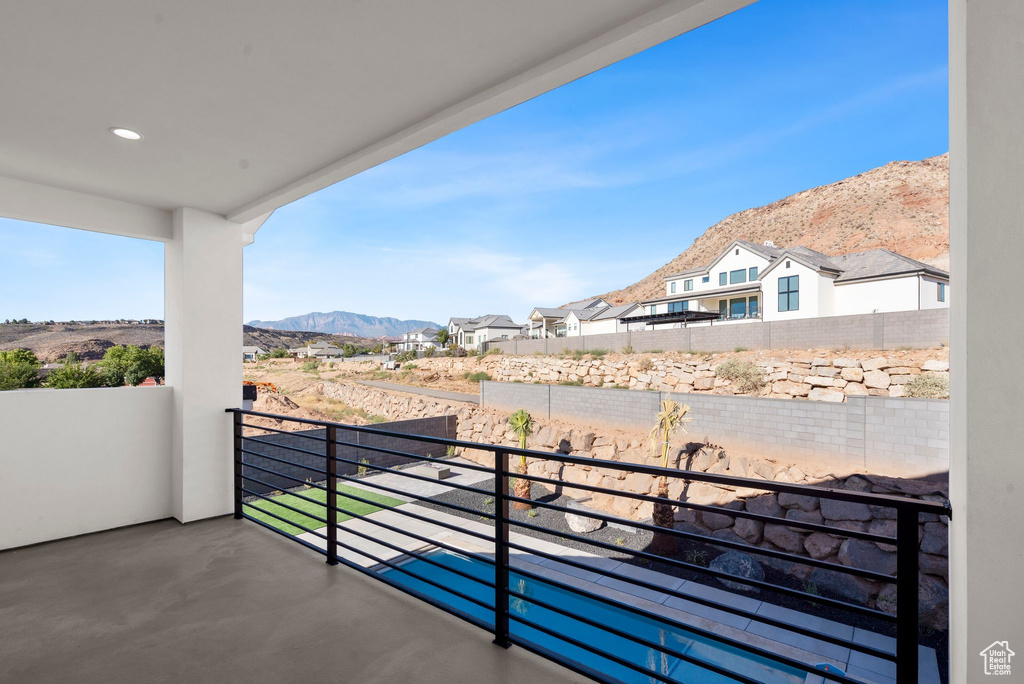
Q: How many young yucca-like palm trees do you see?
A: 2